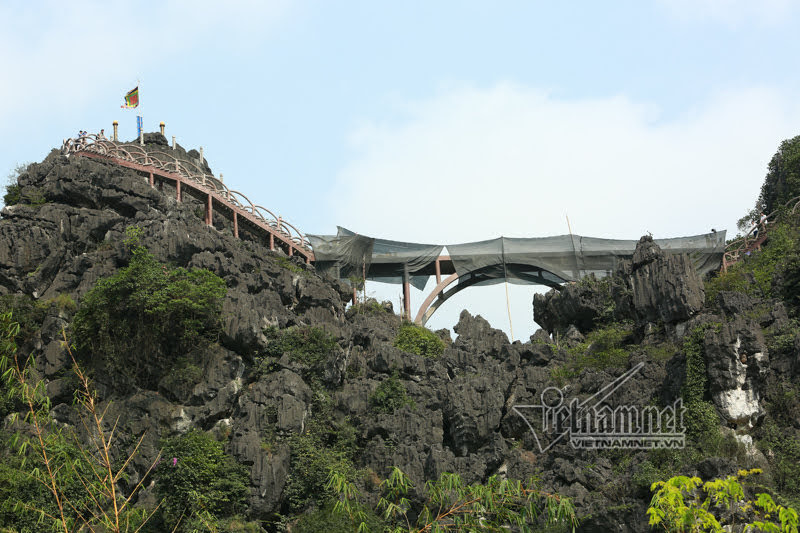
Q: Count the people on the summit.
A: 3